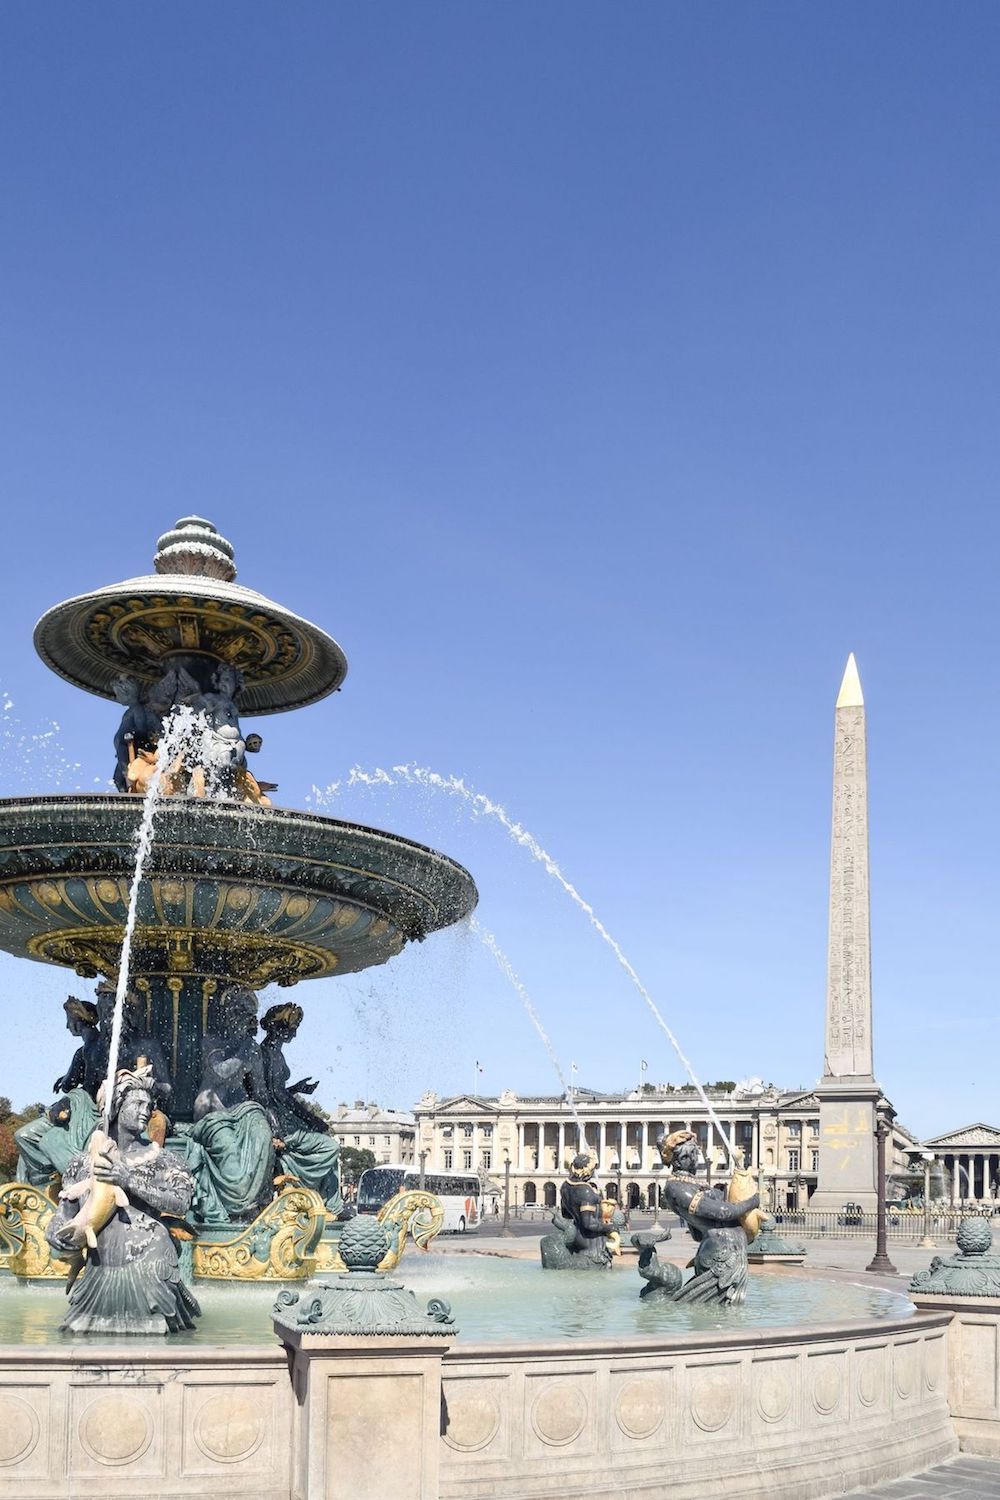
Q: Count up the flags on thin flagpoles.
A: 3